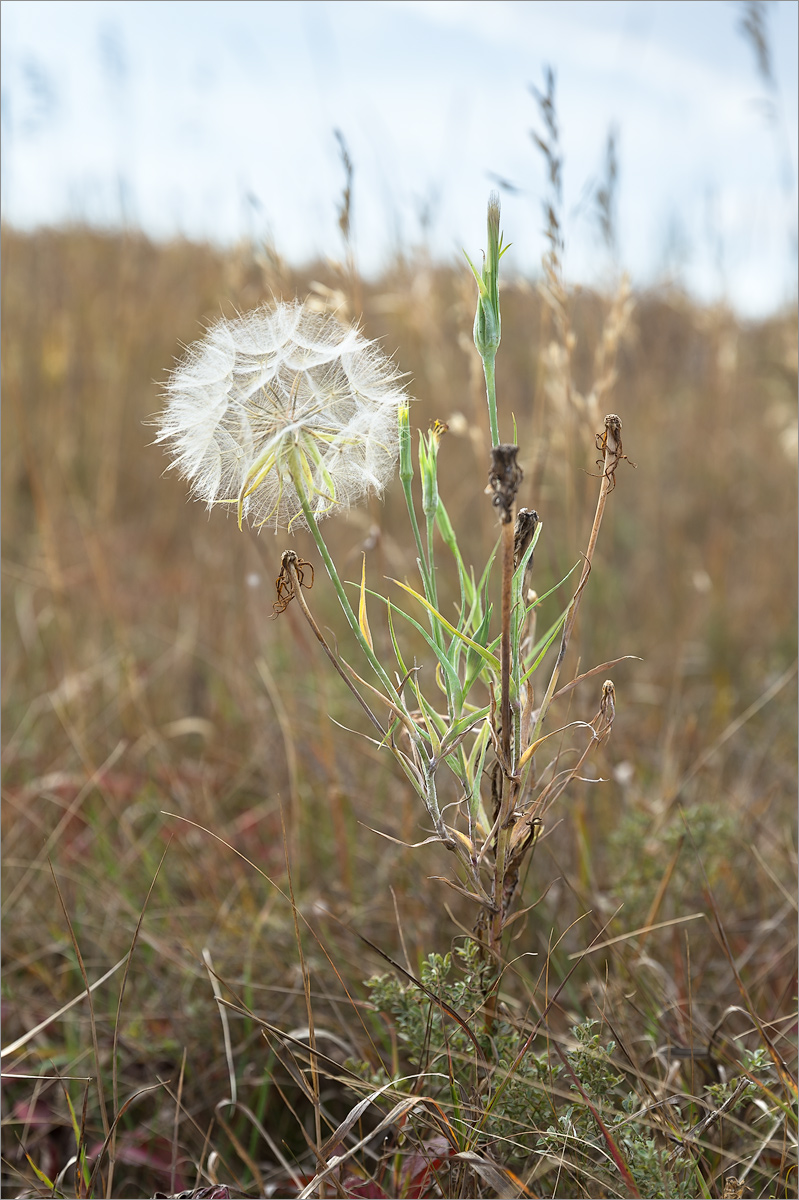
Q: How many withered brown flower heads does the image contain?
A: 5